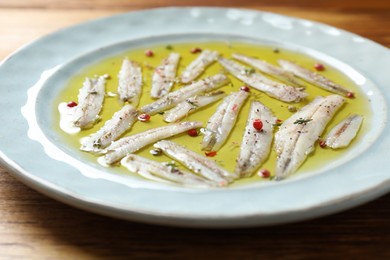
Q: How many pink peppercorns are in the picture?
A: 11